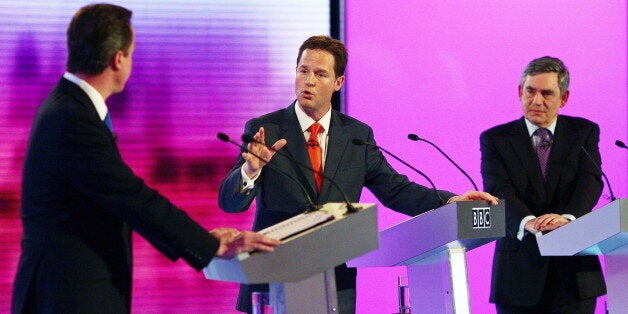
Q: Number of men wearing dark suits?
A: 3